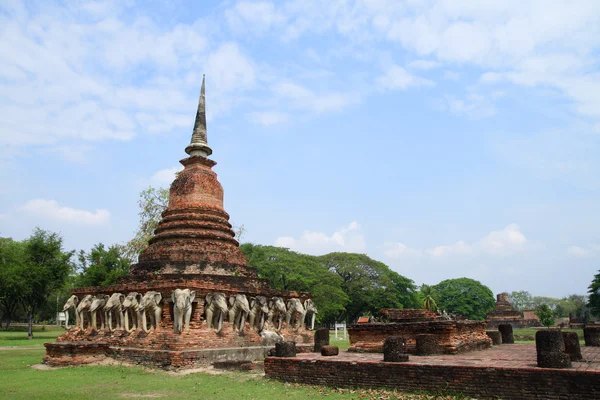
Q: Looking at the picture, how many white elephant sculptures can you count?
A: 13